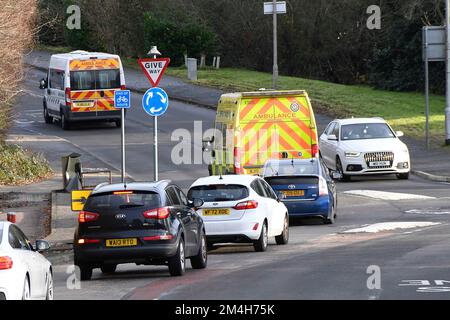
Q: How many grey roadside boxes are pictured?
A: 1